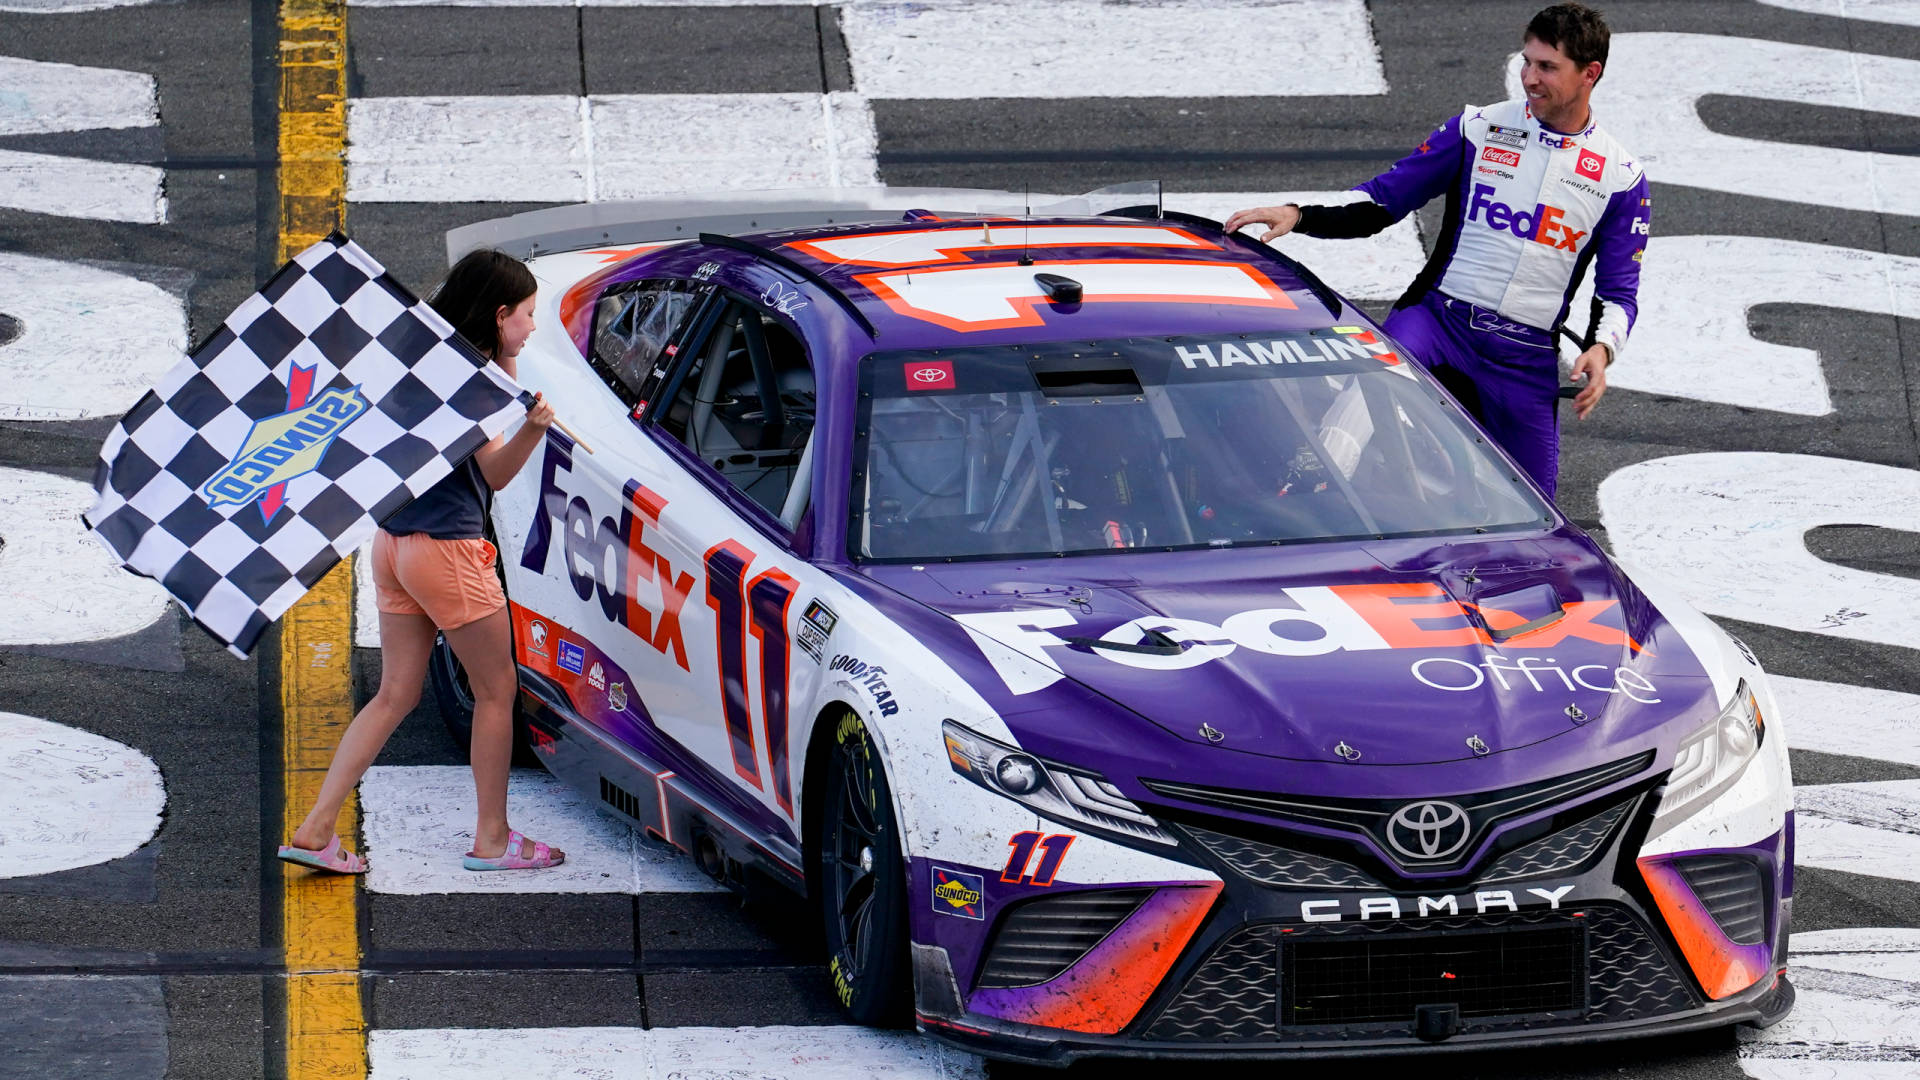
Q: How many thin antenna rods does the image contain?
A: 1